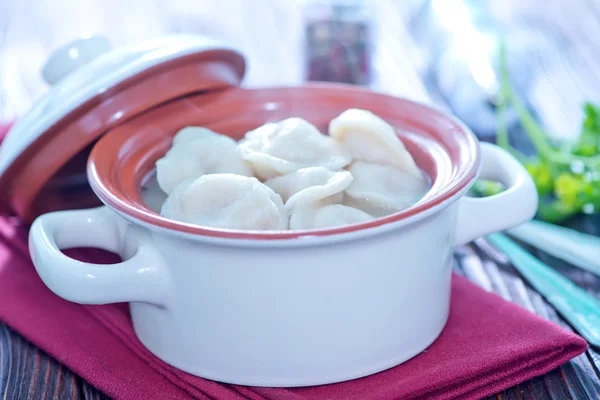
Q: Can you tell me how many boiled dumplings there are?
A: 7